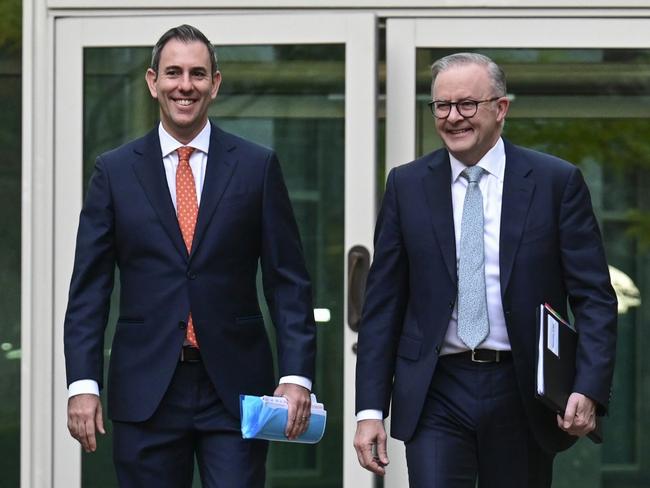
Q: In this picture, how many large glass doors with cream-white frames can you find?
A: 2